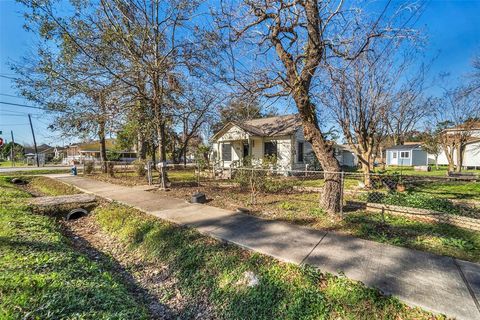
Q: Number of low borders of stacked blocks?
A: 1